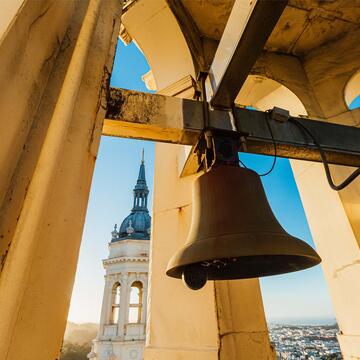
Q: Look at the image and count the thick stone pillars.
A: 3